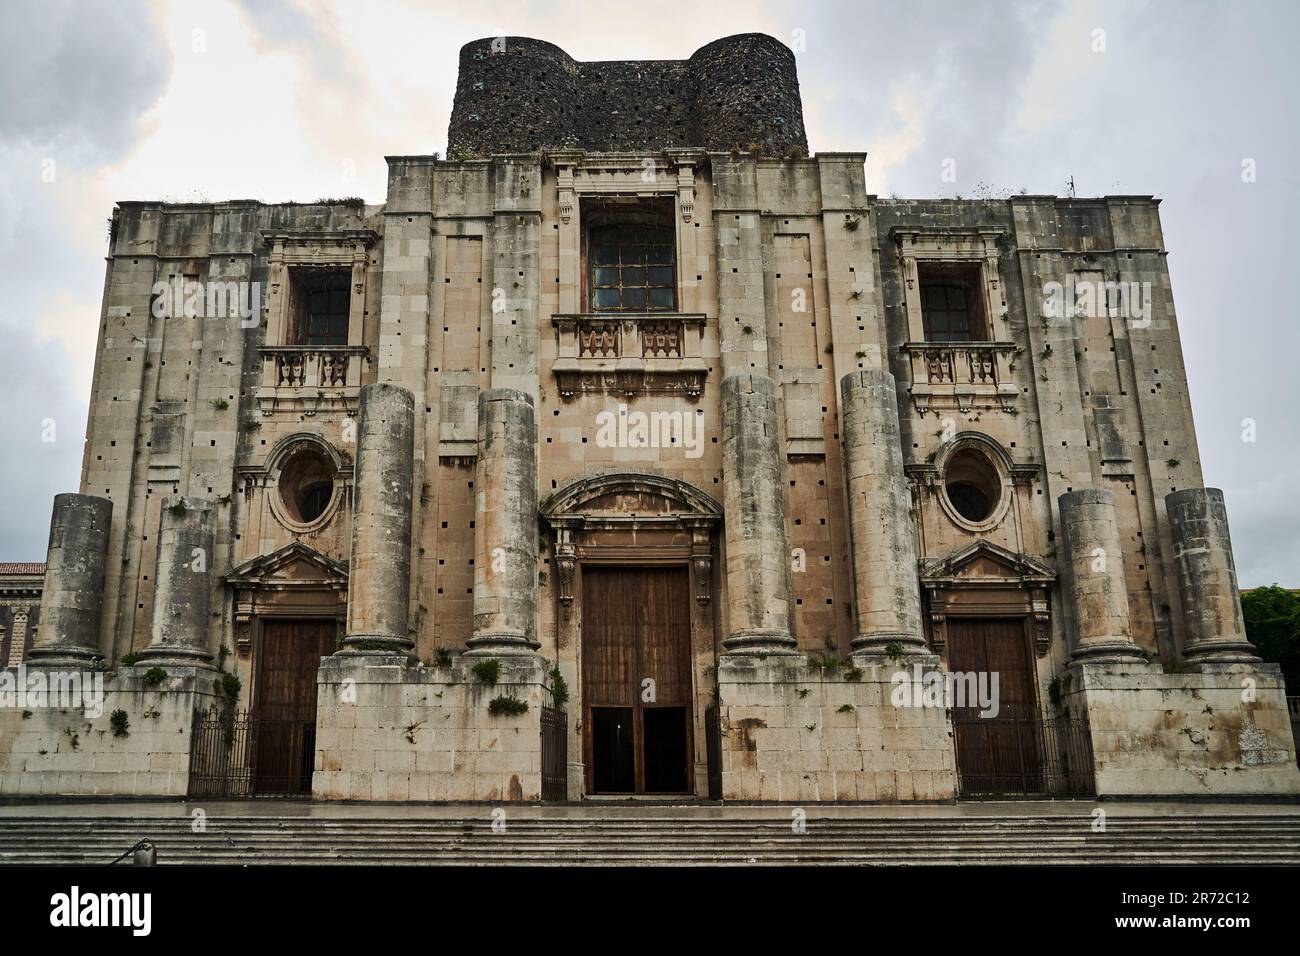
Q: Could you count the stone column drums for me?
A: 8